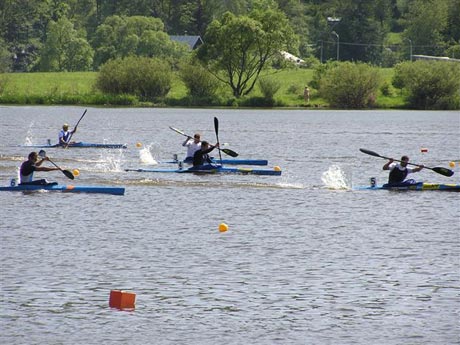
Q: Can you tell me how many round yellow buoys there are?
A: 5